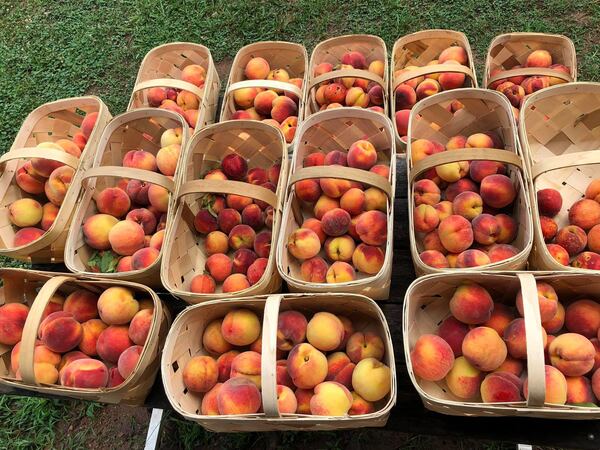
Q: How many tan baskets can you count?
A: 14